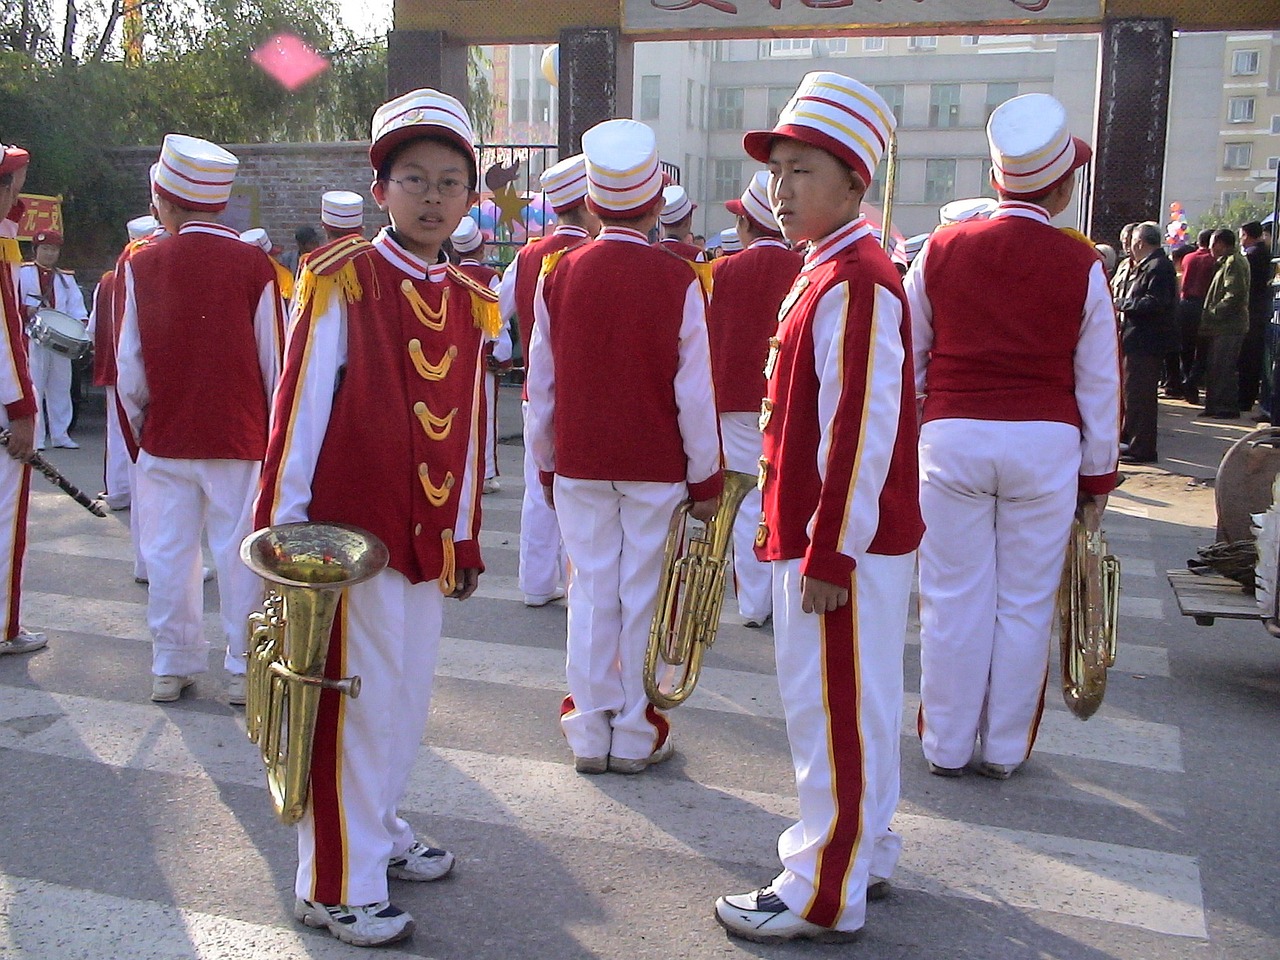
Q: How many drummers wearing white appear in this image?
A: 1